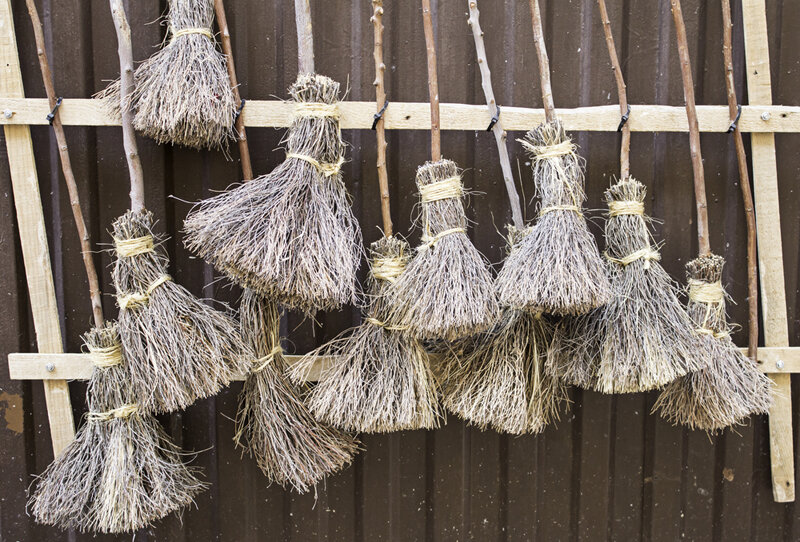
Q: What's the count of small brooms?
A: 11